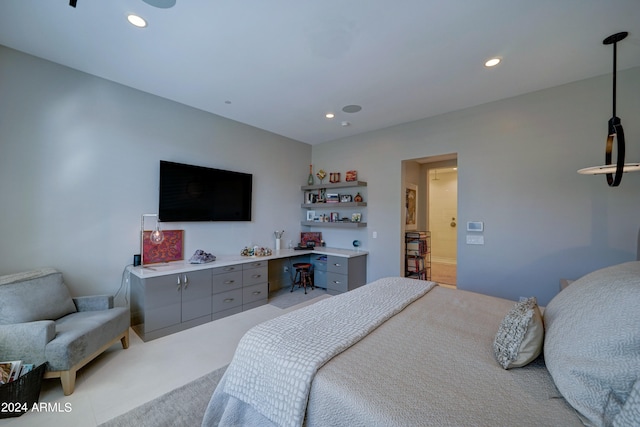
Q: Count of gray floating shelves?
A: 3